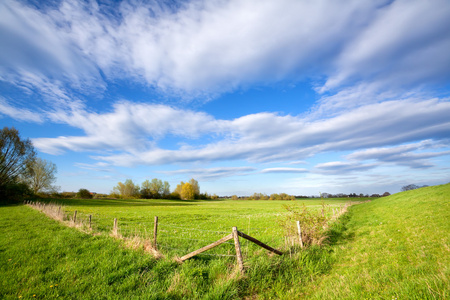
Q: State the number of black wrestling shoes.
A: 0